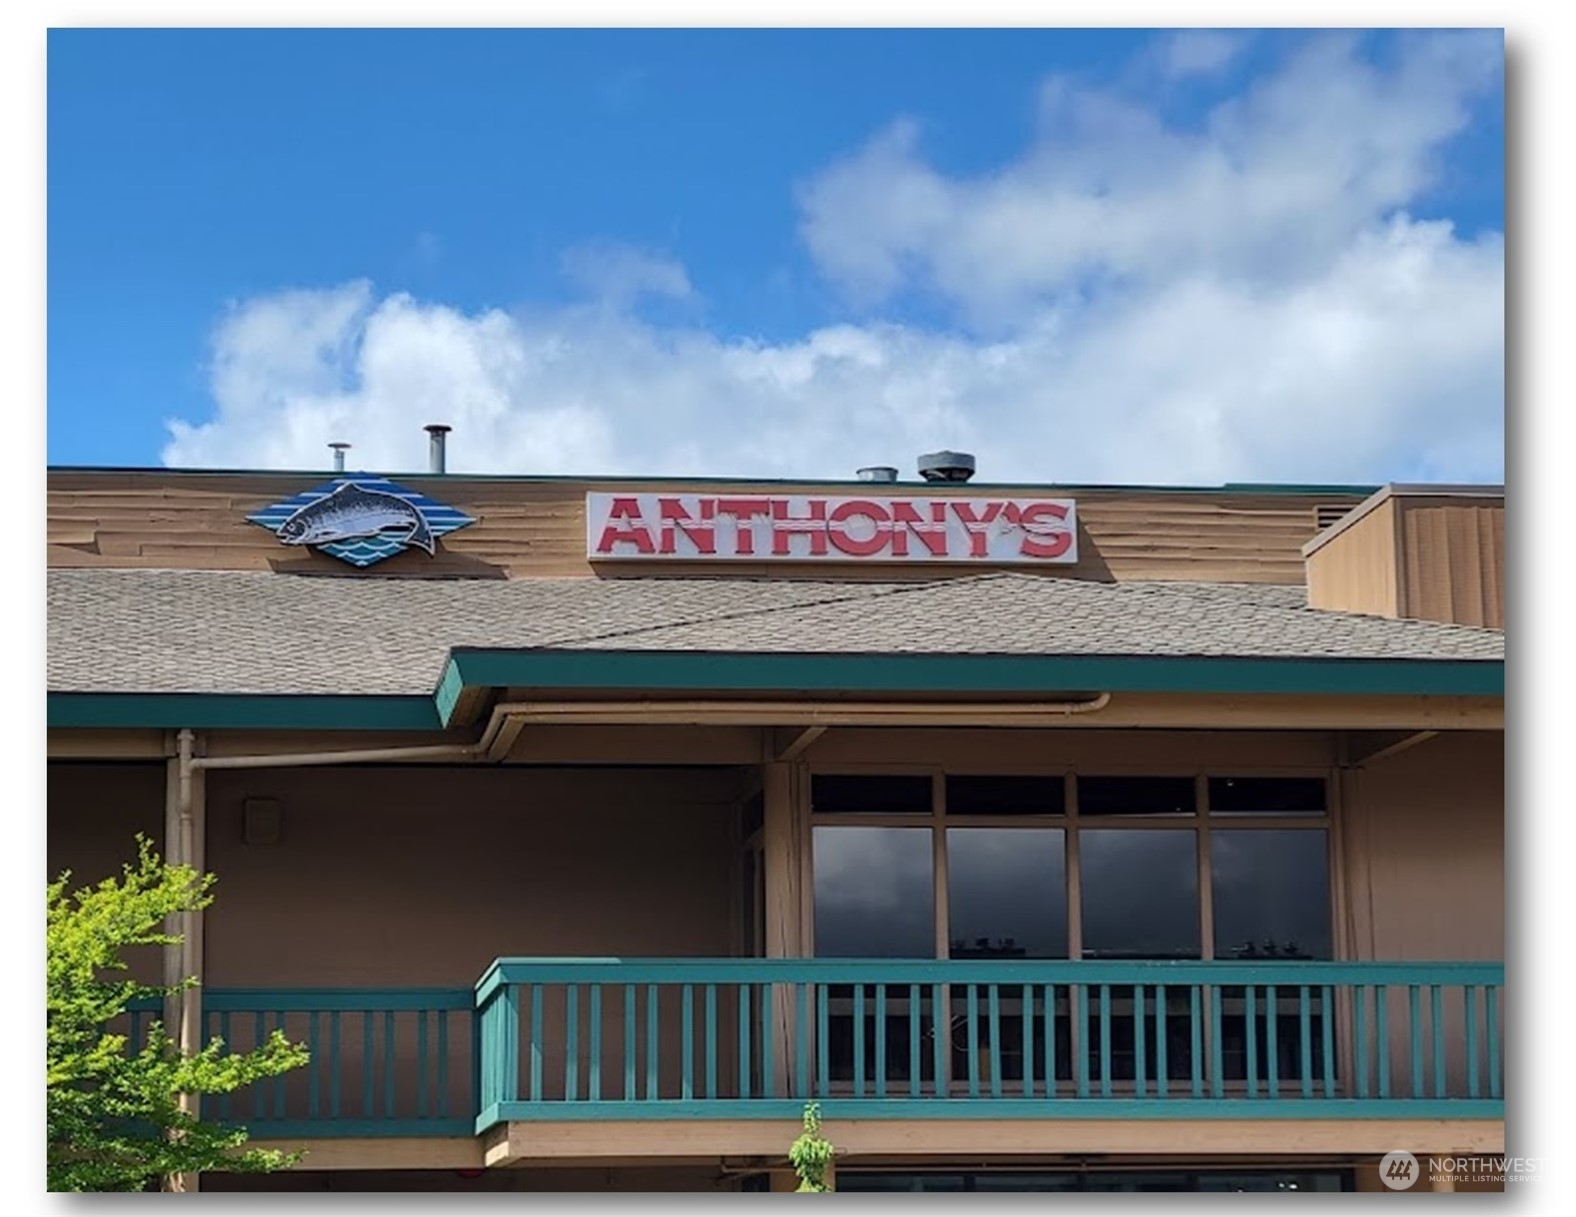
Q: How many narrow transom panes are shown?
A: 4